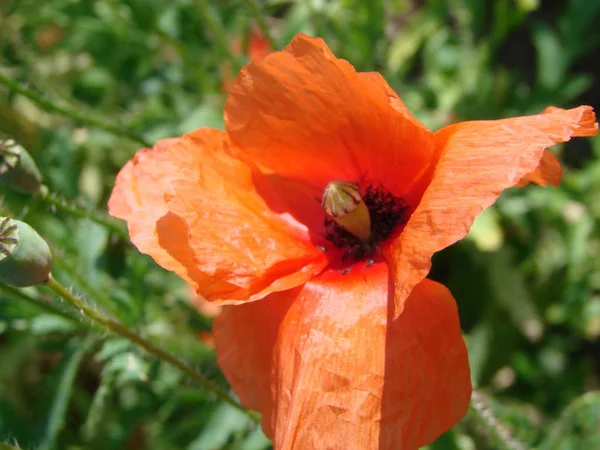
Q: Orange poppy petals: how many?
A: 4